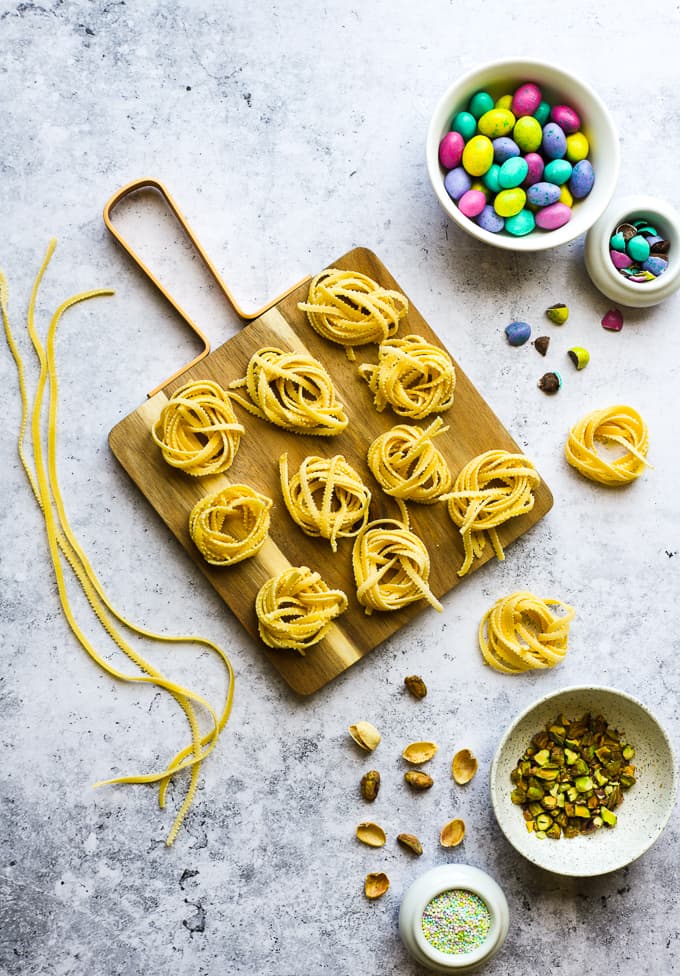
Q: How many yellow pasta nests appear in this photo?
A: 12